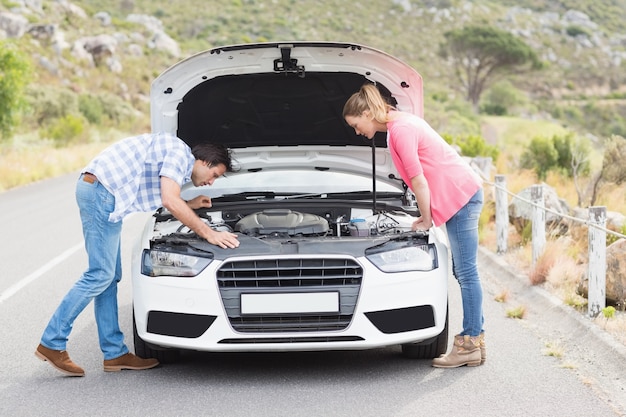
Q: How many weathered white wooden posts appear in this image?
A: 3